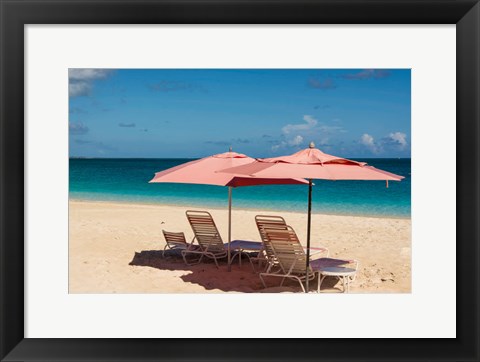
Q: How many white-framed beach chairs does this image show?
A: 4